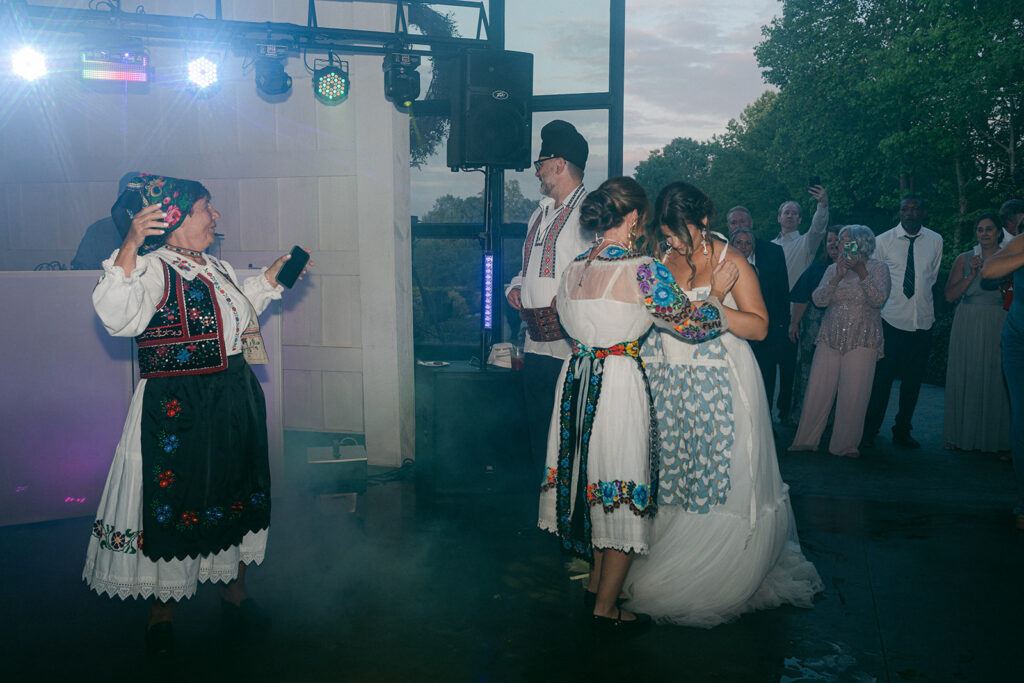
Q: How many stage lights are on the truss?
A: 6